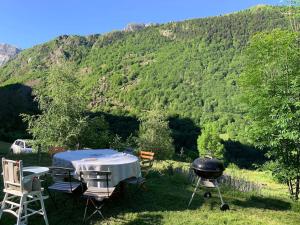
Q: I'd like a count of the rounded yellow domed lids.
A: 0